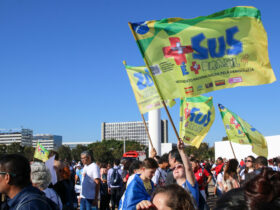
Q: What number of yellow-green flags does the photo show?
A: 5